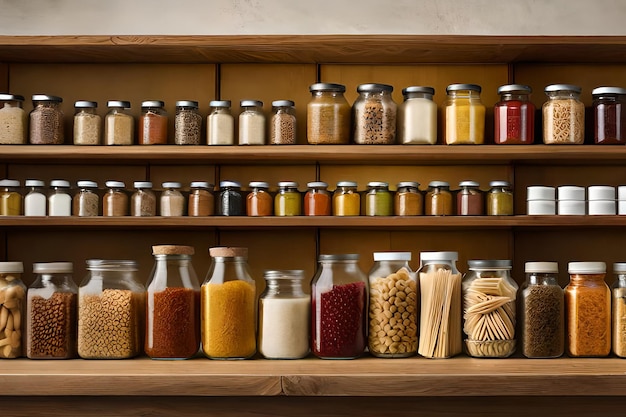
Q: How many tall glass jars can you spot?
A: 13